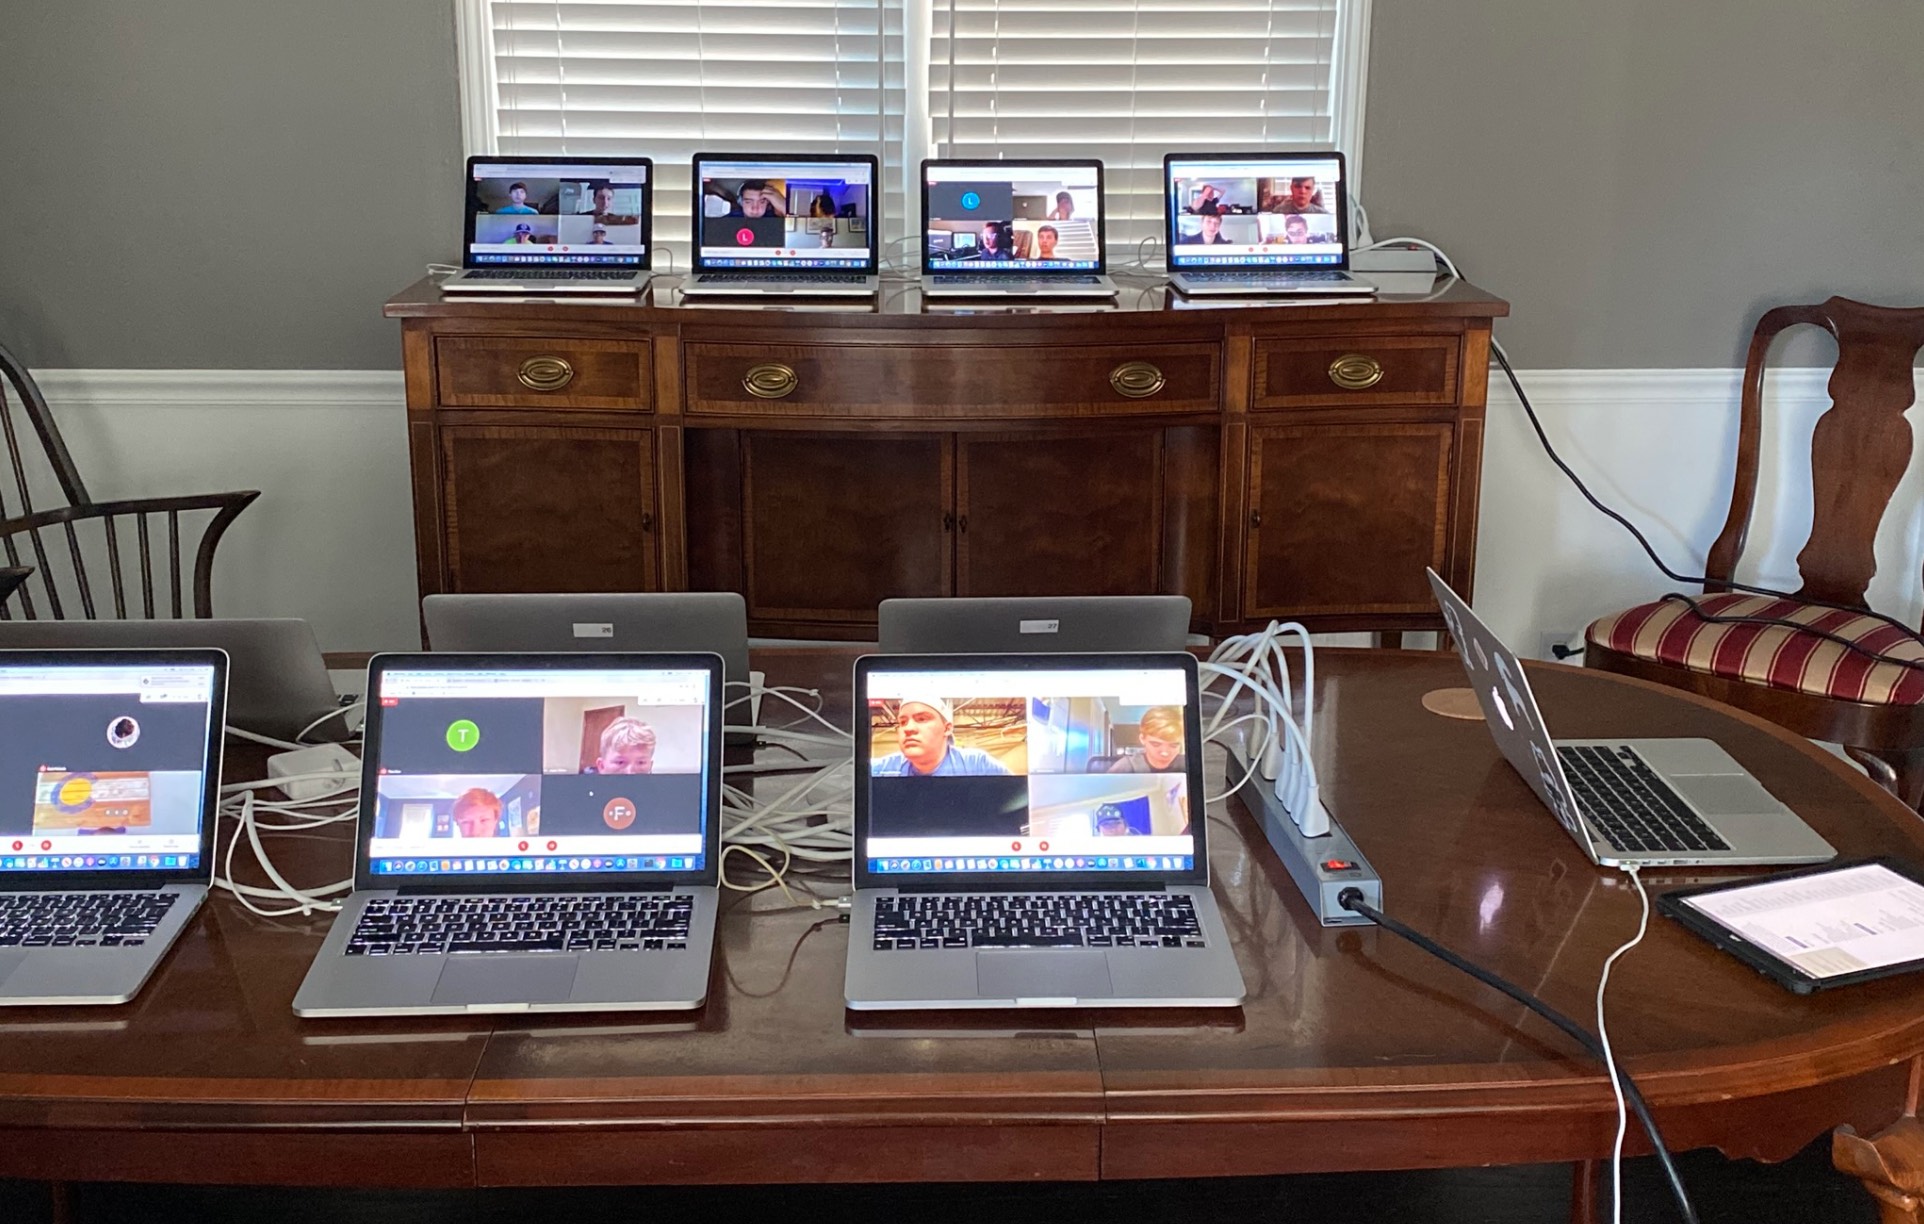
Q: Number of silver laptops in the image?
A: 11